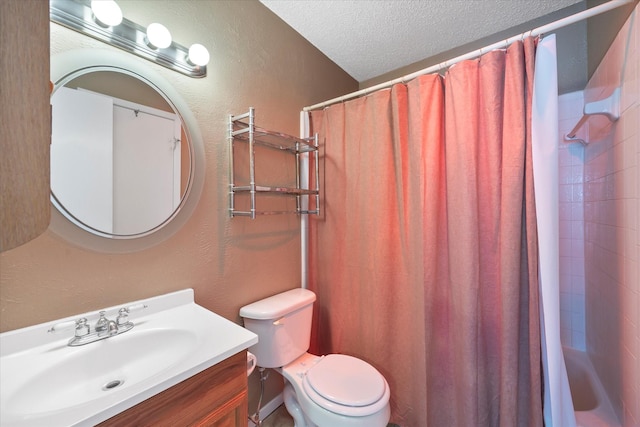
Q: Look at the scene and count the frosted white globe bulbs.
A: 3